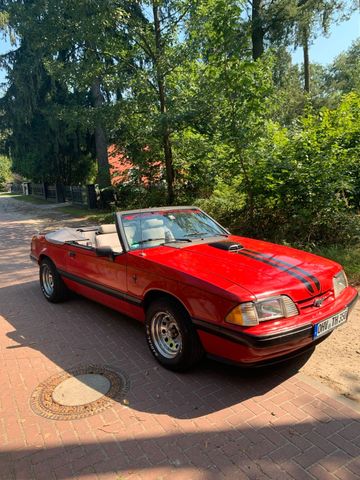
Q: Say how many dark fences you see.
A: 1